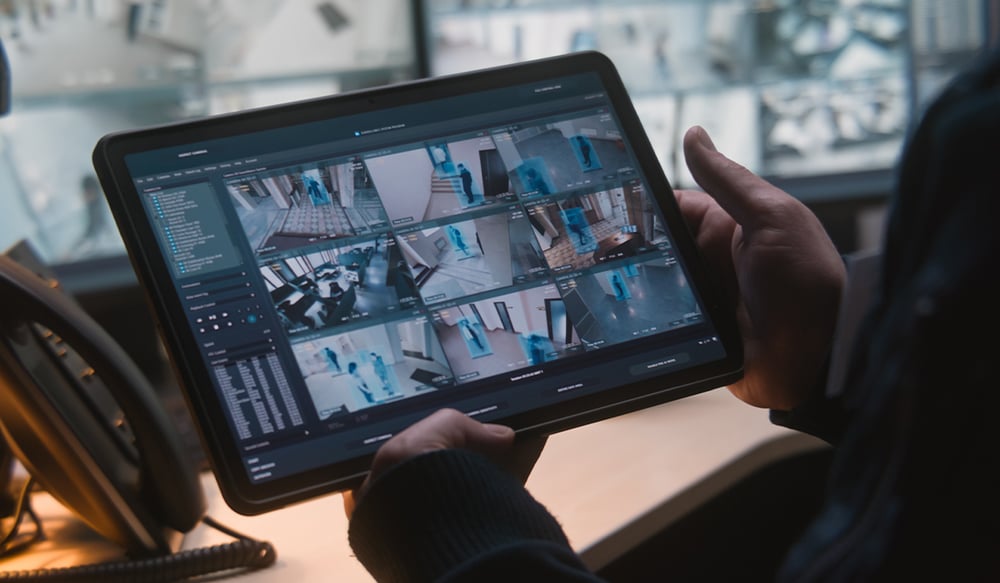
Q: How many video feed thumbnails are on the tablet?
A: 9